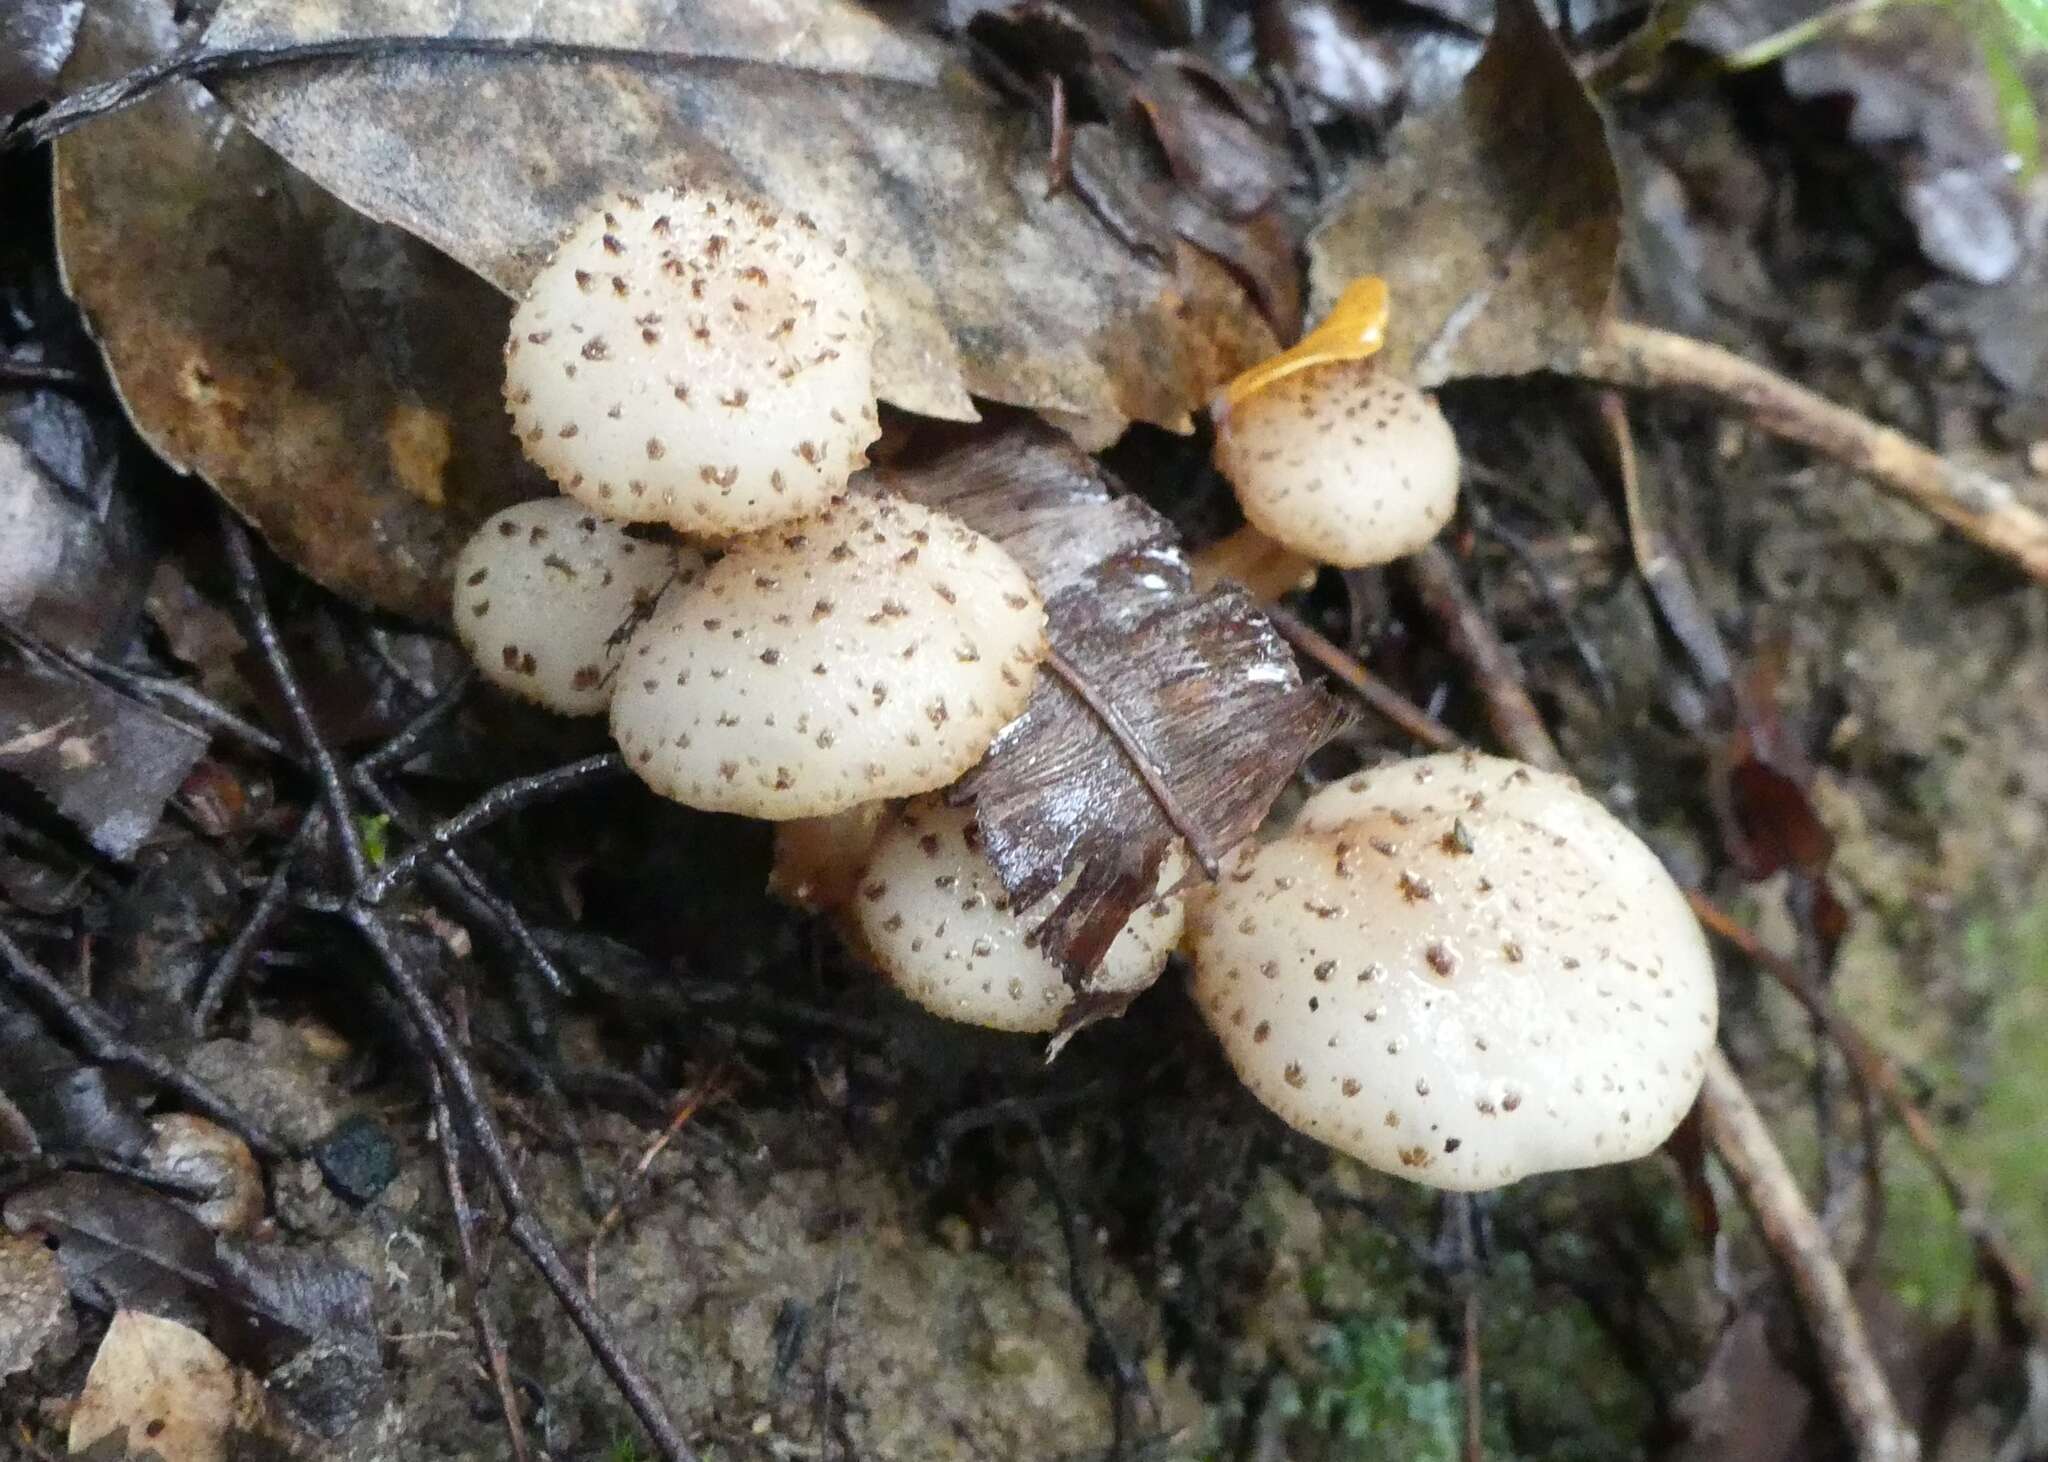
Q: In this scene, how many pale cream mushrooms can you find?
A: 6